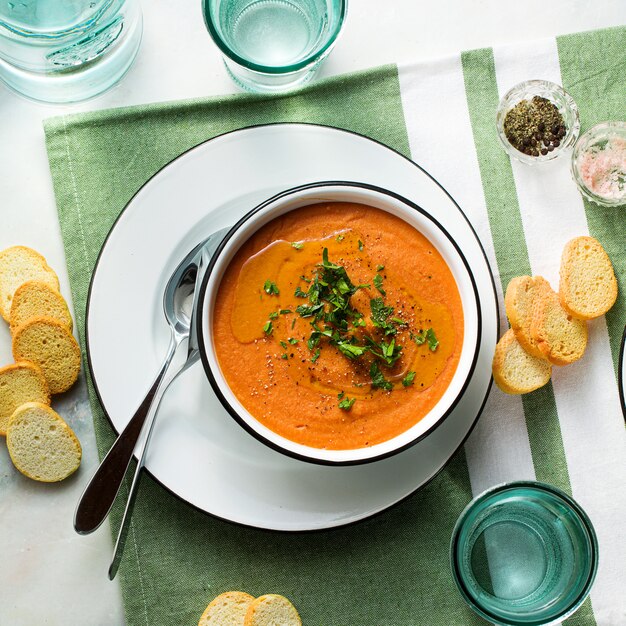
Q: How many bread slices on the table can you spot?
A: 11